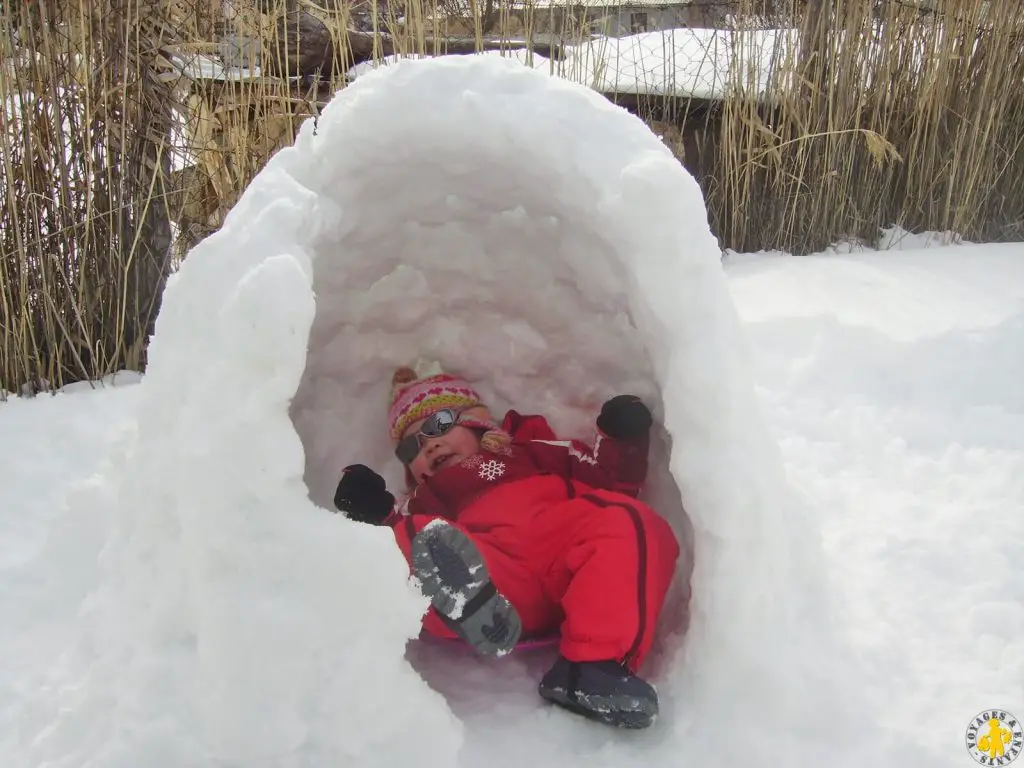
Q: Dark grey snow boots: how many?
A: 2